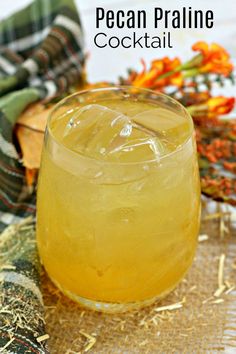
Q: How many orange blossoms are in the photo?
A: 3